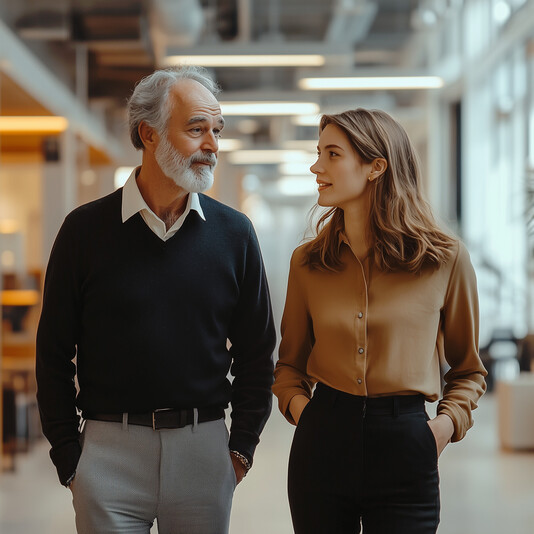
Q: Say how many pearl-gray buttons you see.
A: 3